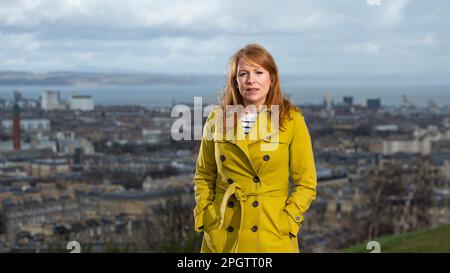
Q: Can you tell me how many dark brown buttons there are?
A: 8